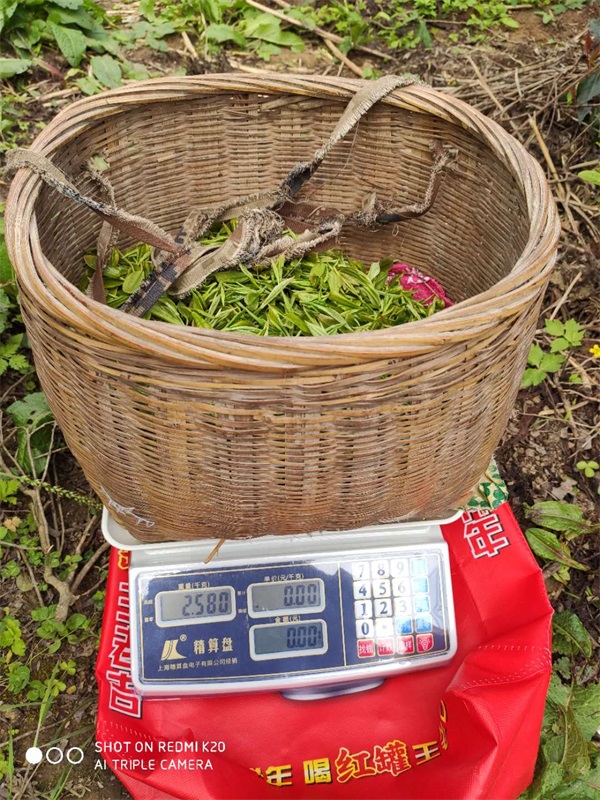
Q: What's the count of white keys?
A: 11